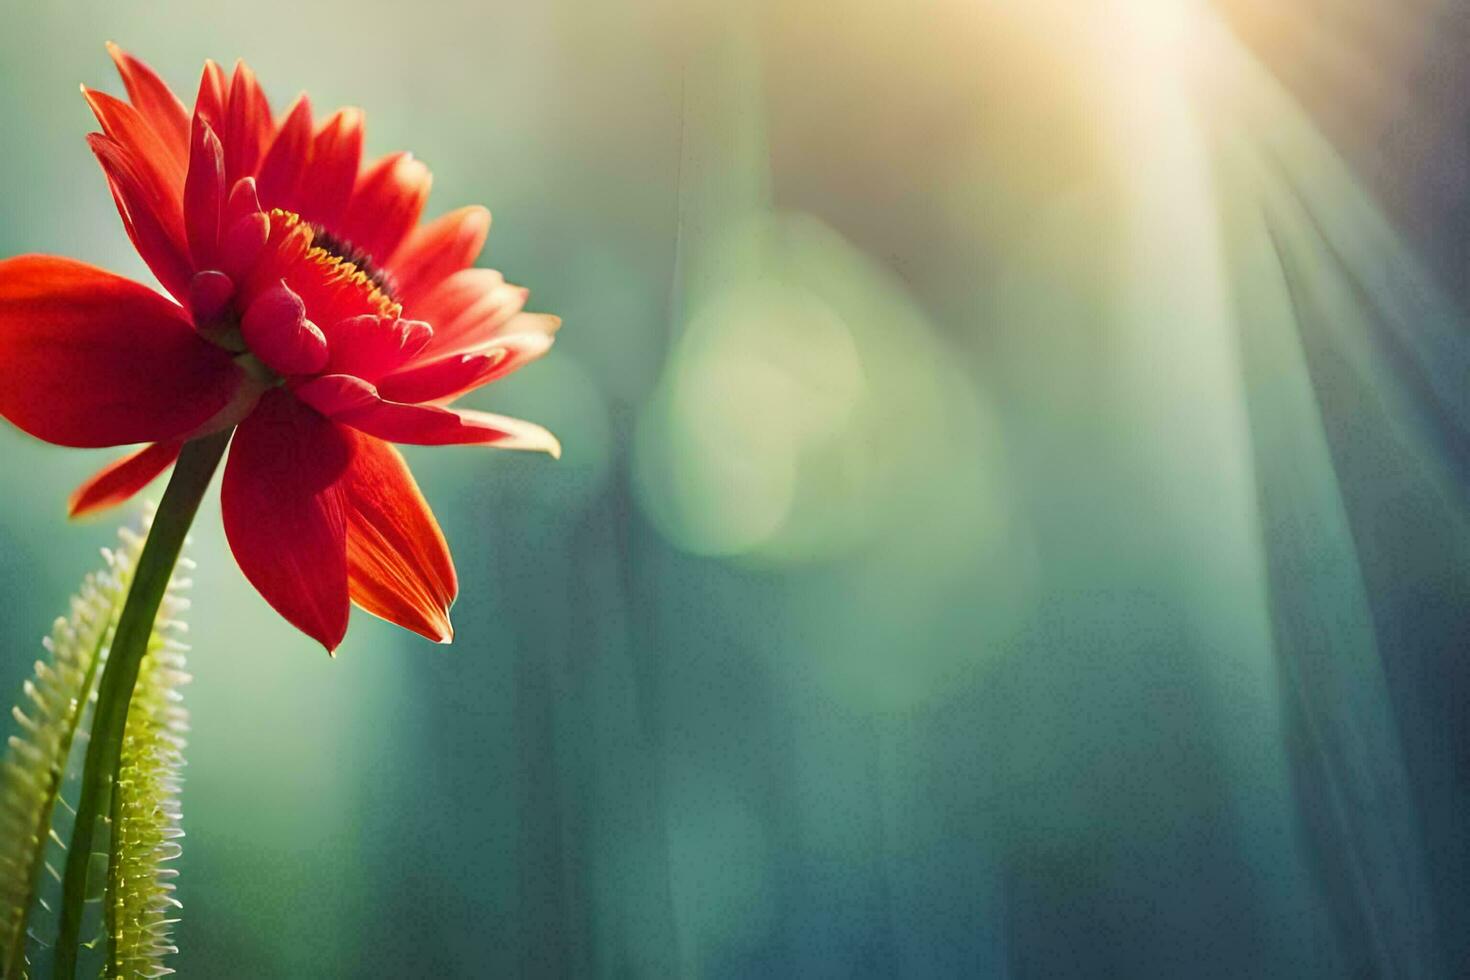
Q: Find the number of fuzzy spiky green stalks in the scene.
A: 2